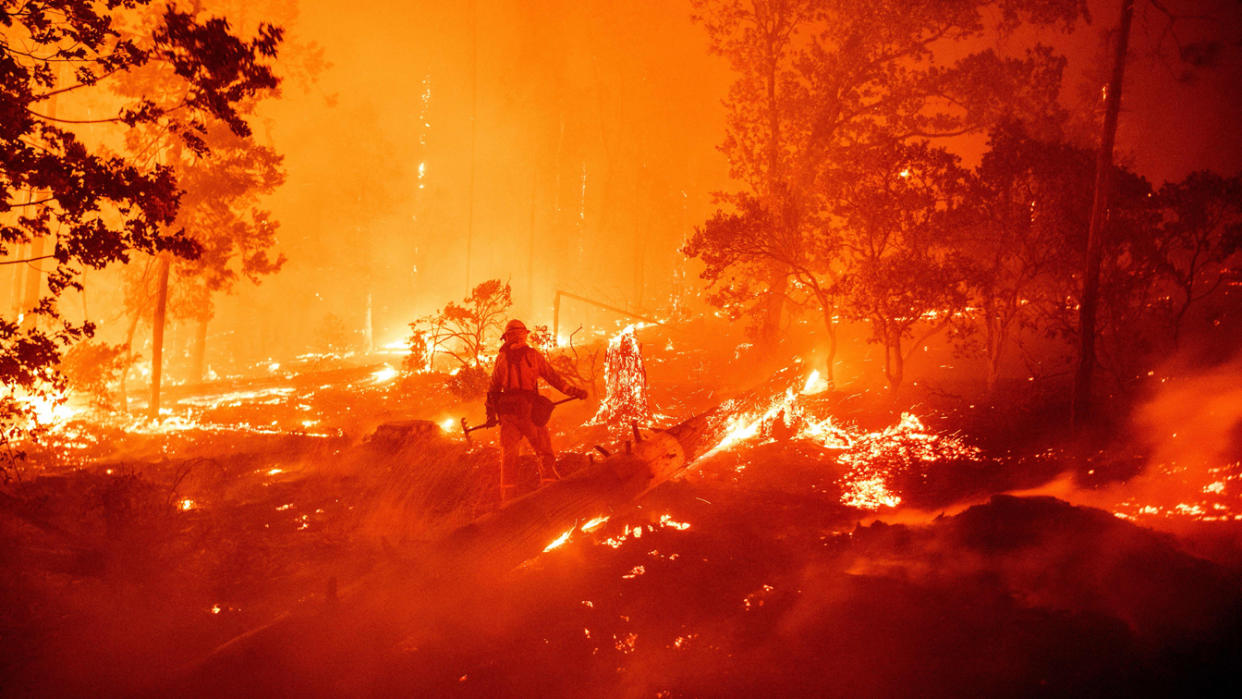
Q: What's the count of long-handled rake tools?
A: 1